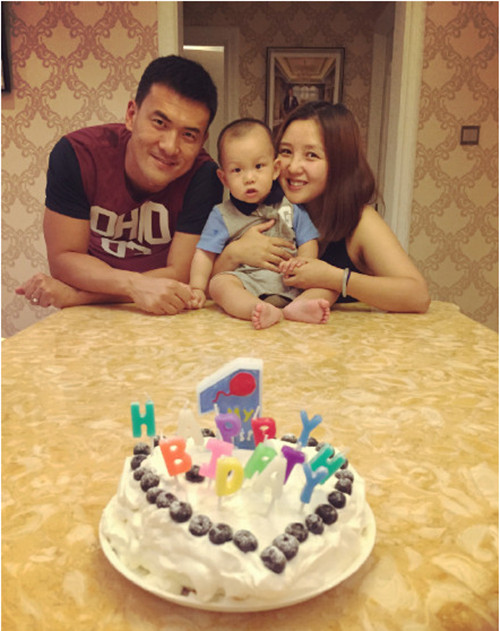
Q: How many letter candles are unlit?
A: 13